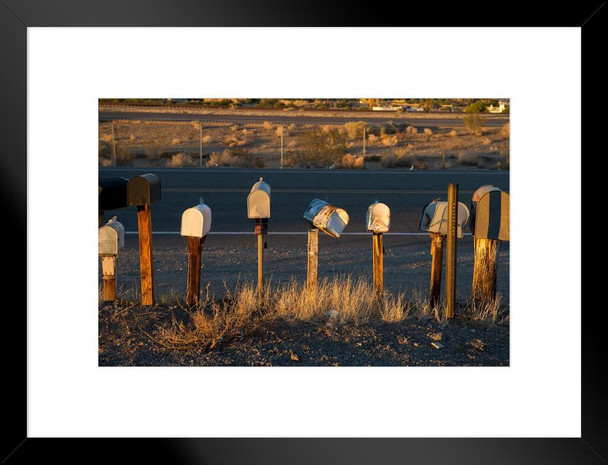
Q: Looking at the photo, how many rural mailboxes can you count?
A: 9